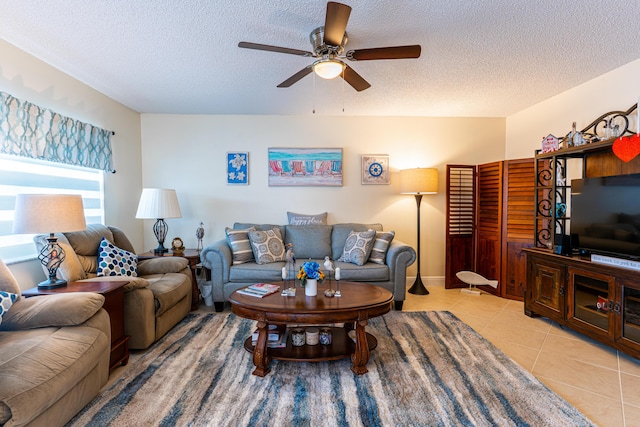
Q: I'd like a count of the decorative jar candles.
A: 3